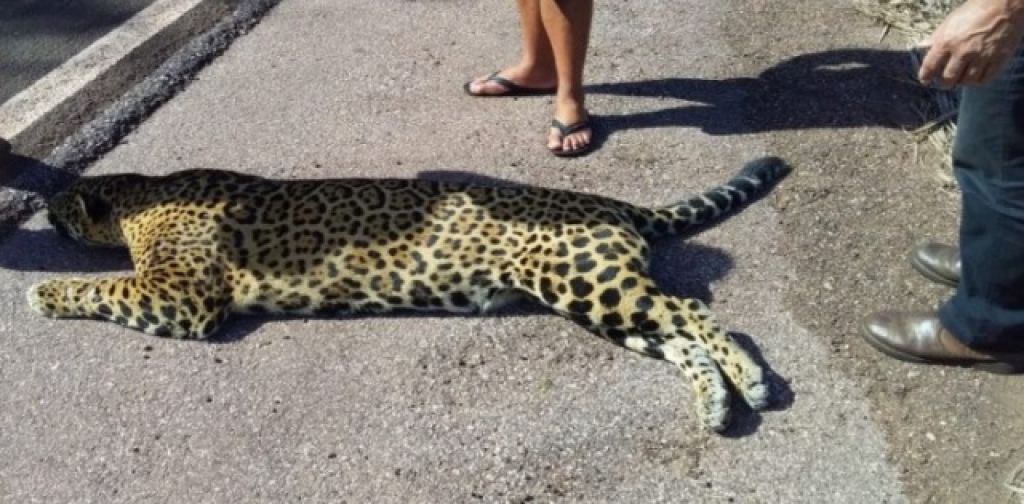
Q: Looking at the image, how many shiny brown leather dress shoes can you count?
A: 2